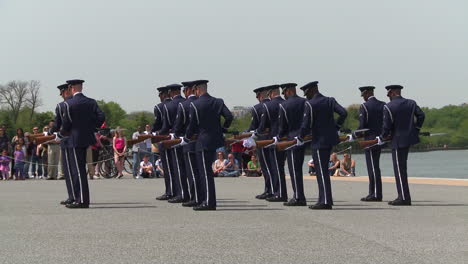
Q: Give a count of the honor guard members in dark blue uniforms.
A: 12